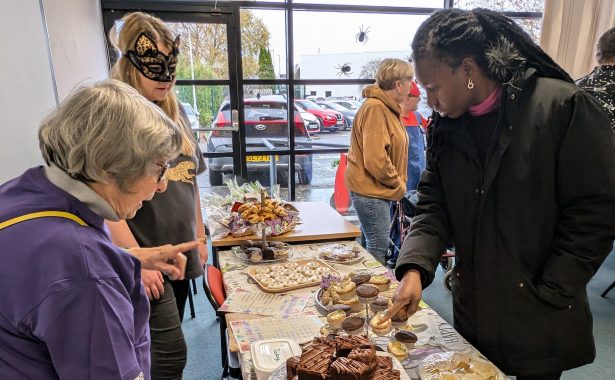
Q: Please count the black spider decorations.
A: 2